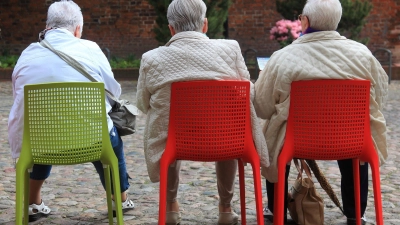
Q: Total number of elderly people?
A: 3